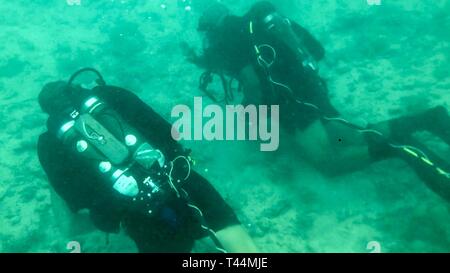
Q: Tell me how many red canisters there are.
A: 0